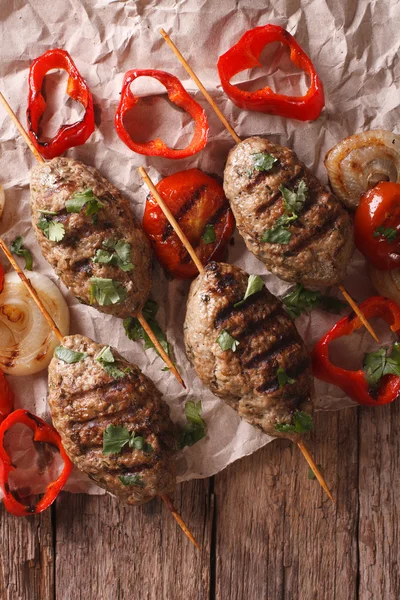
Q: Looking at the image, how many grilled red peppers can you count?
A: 5